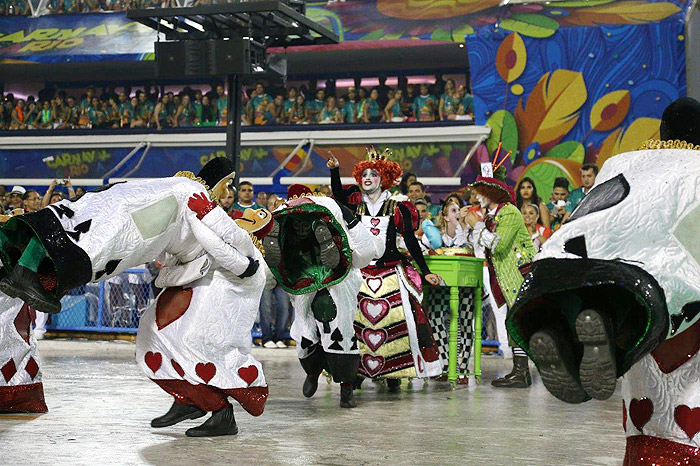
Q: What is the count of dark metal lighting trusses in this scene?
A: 1